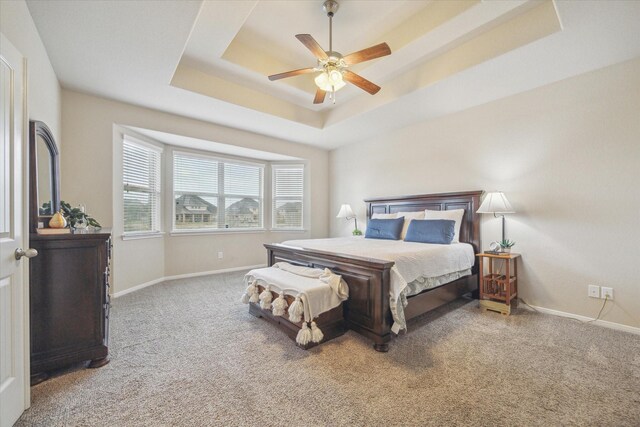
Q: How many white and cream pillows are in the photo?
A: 3